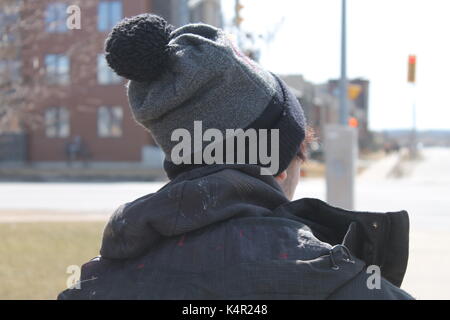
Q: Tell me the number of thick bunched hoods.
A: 1